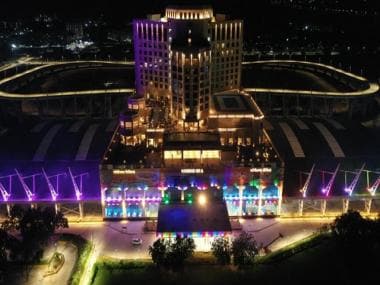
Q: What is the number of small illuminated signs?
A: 3